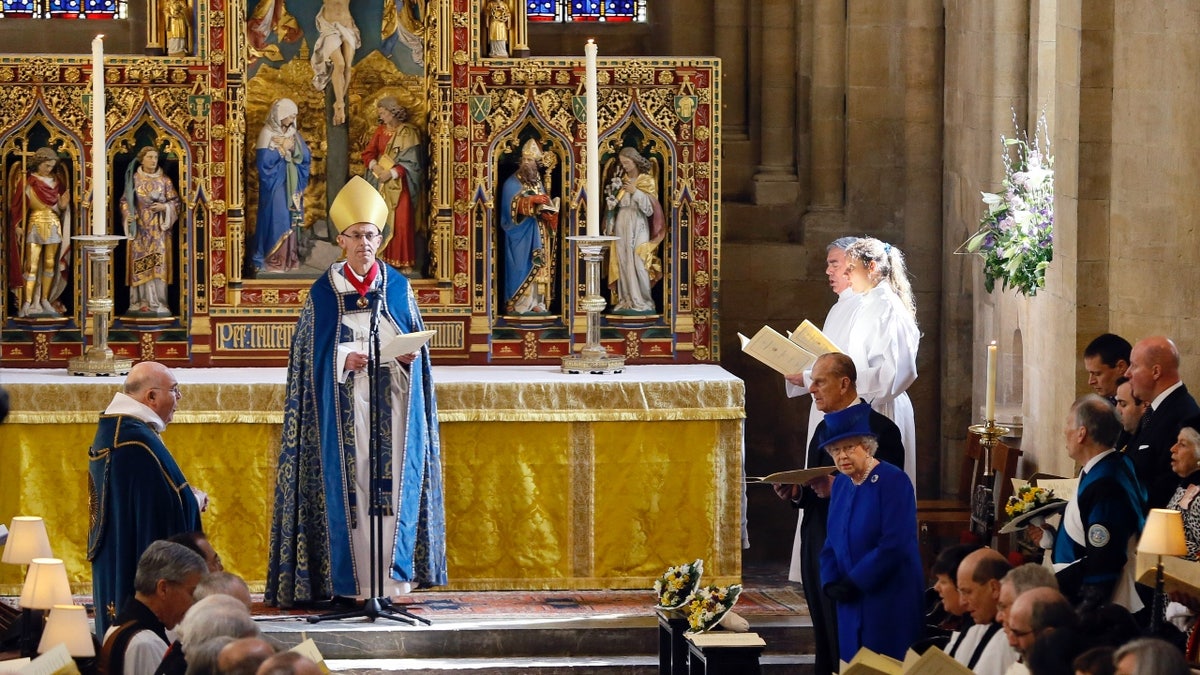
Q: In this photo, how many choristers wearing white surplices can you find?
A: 2